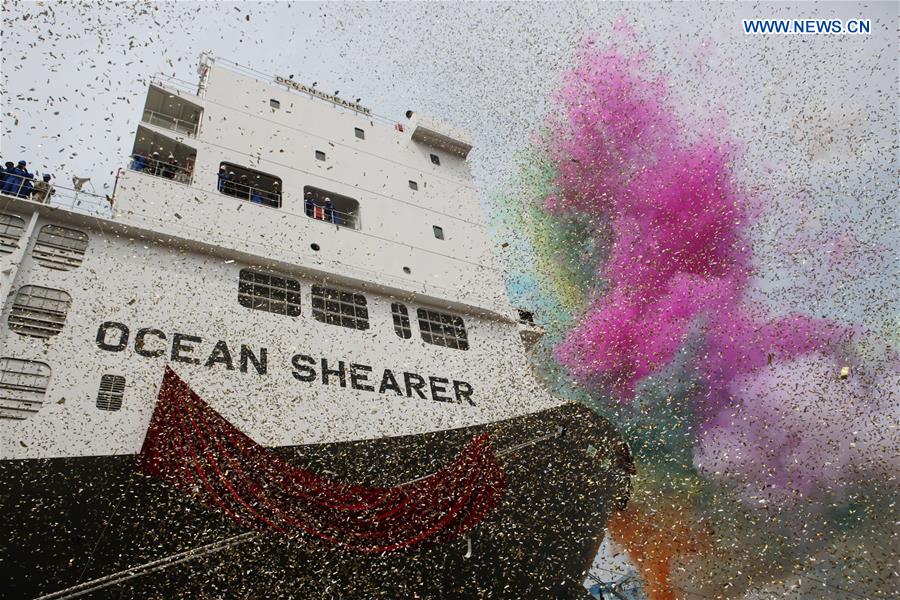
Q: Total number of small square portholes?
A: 6